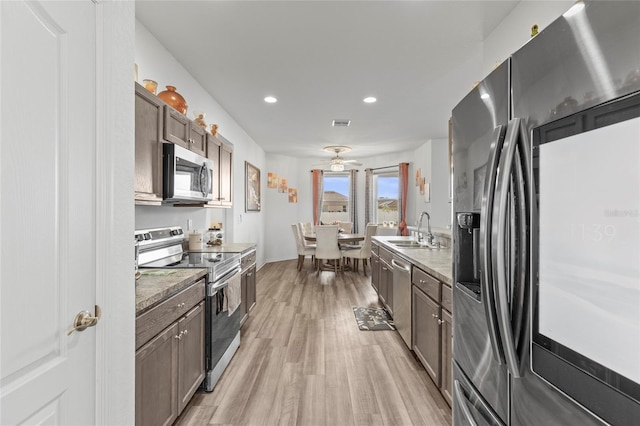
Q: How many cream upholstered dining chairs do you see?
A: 5